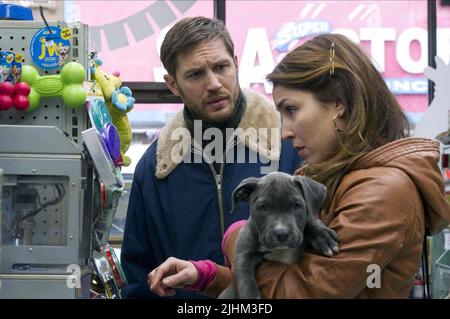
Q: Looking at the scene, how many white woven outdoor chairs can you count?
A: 0